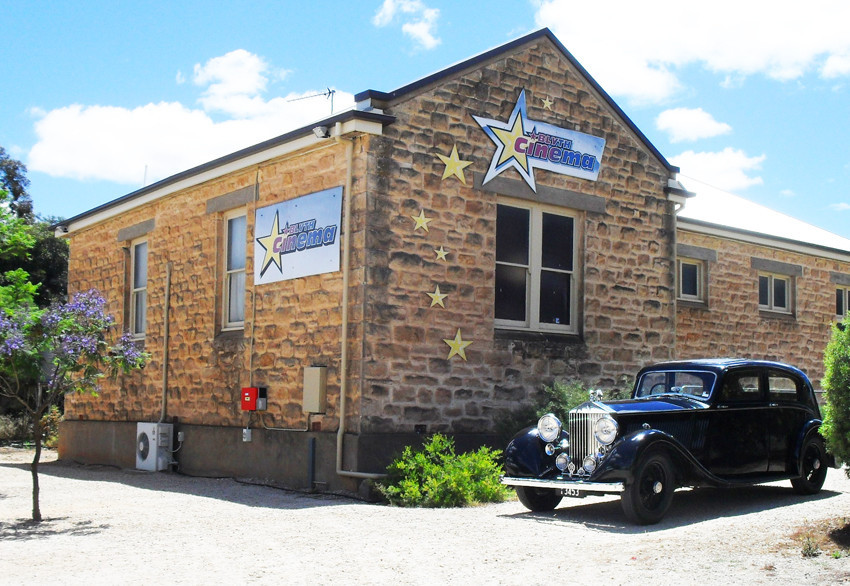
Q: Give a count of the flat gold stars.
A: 6